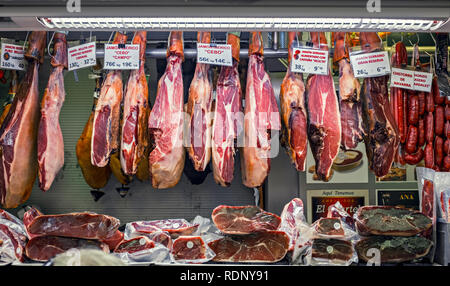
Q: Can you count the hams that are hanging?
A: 12